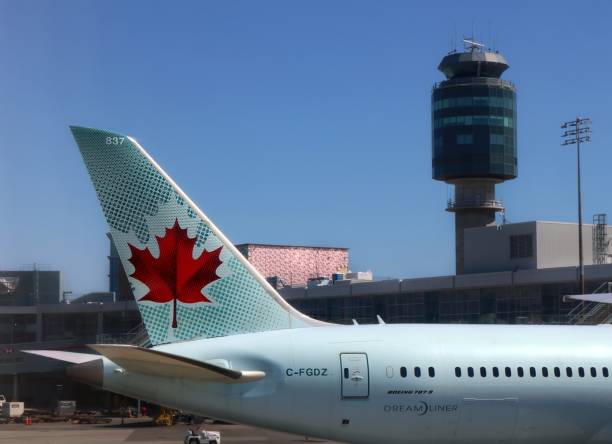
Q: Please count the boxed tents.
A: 0